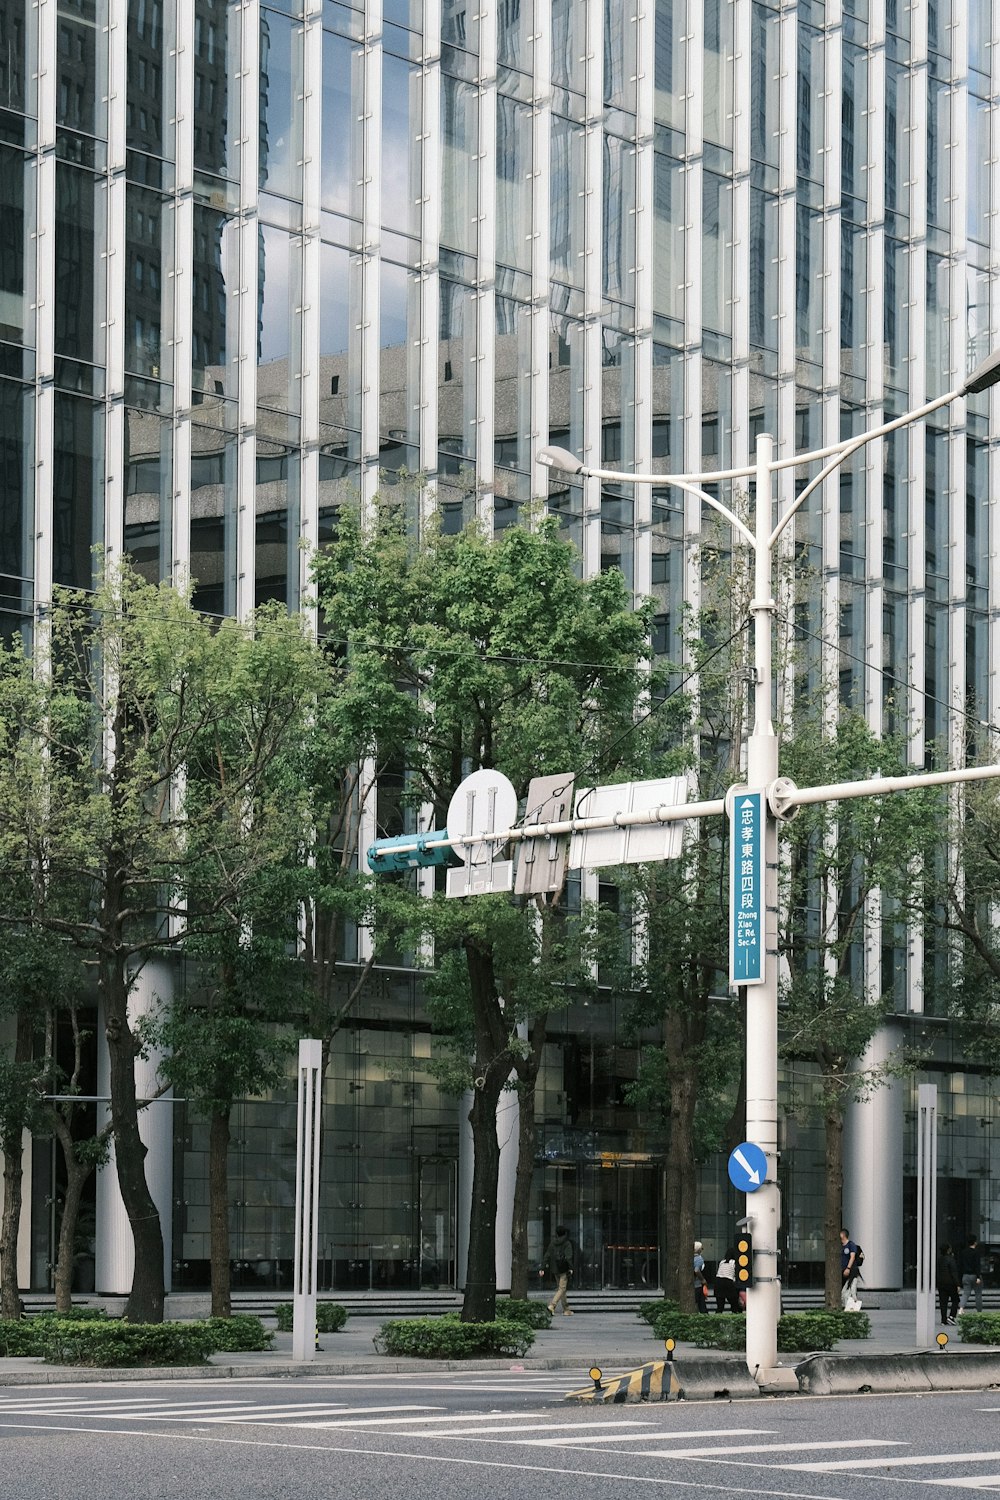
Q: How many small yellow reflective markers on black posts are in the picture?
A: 3